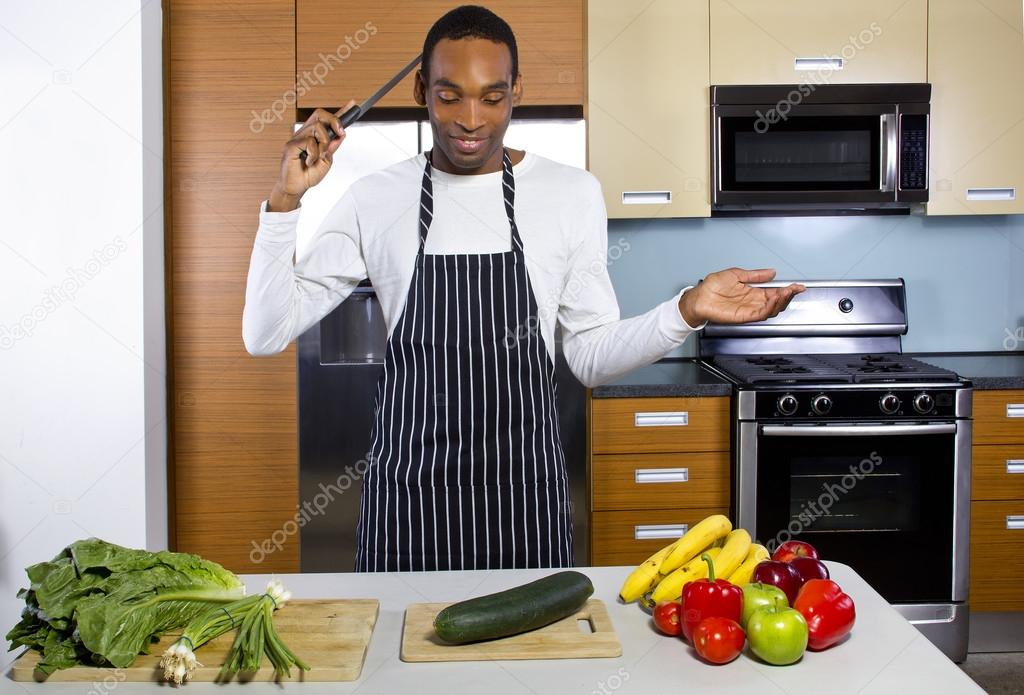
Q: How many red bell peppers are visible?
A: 2